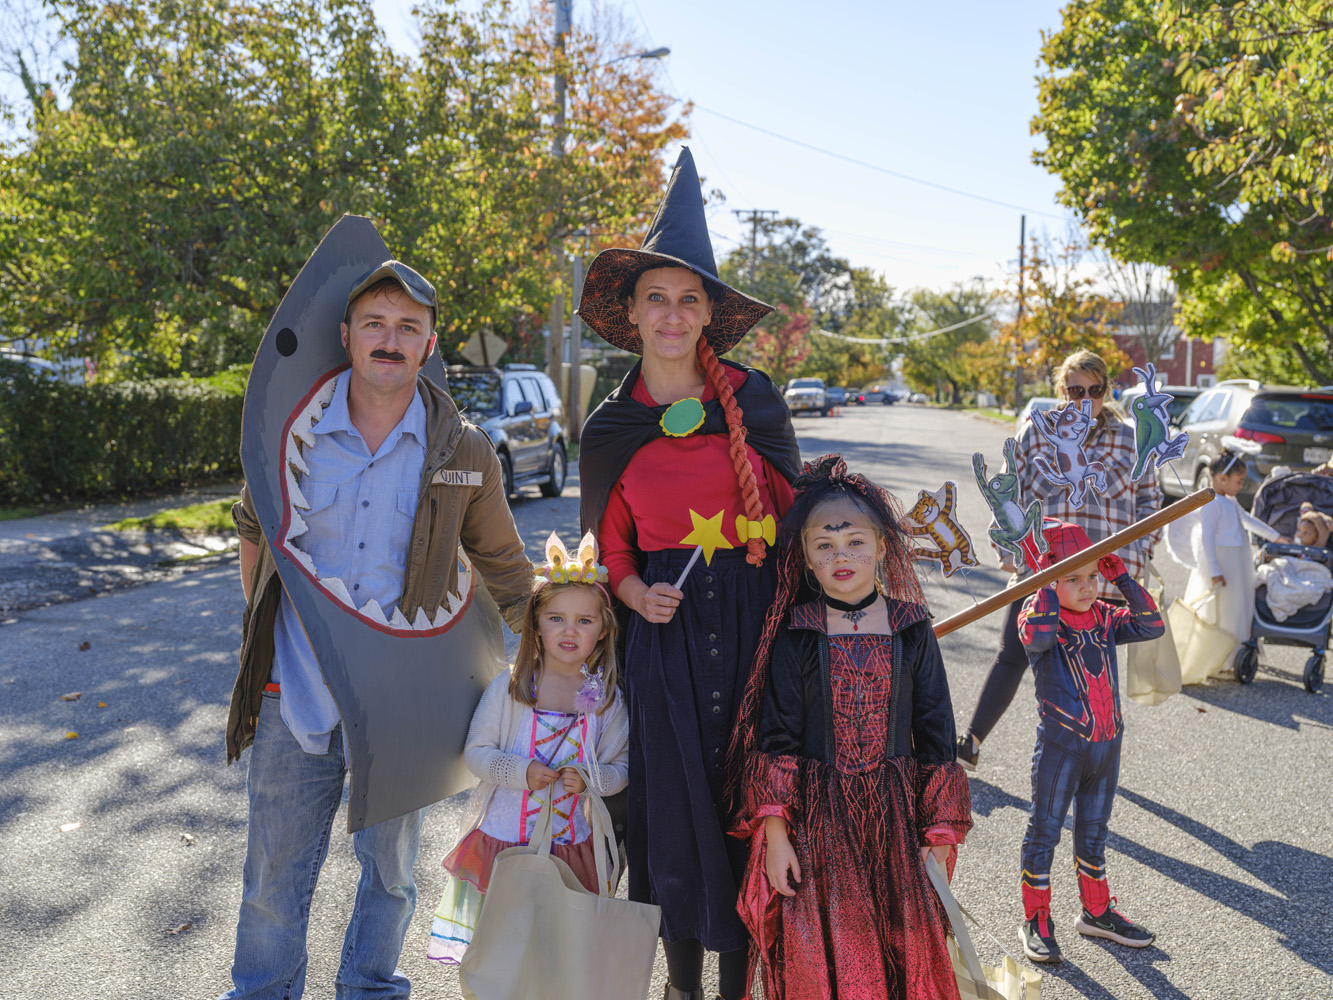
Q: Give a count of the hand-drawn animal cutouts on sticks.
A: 4